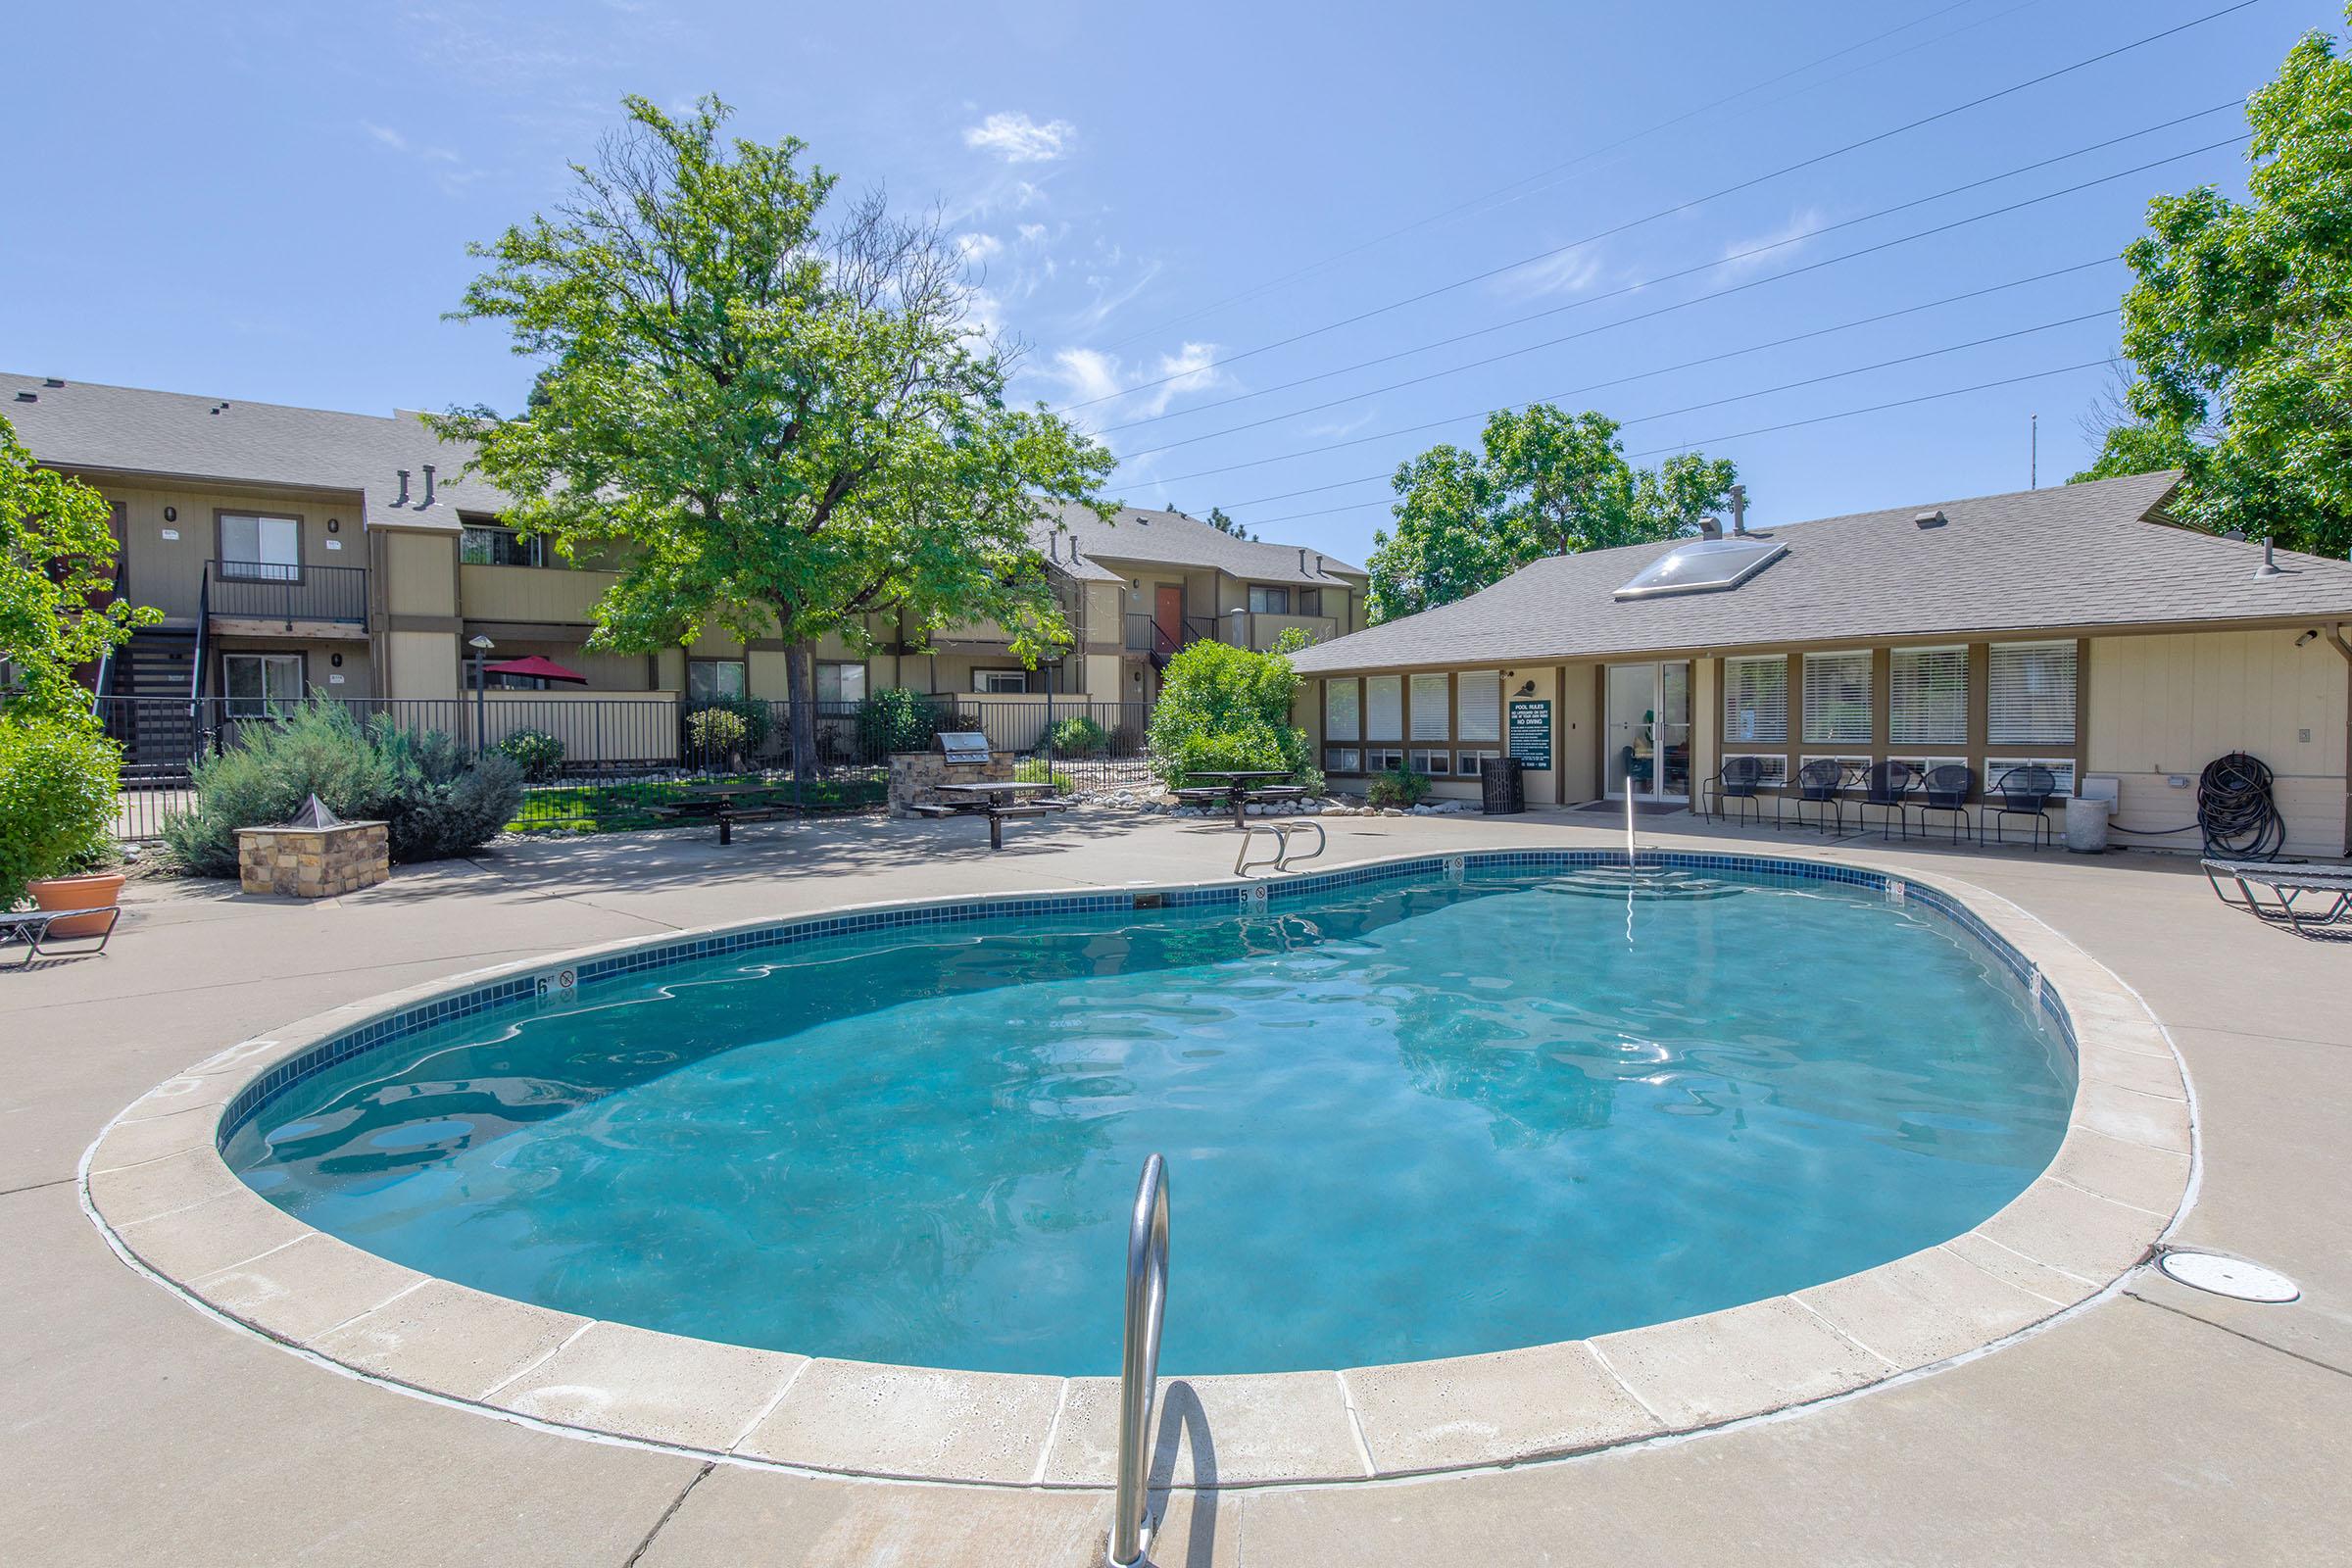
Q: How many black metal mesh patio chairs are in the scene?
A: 5